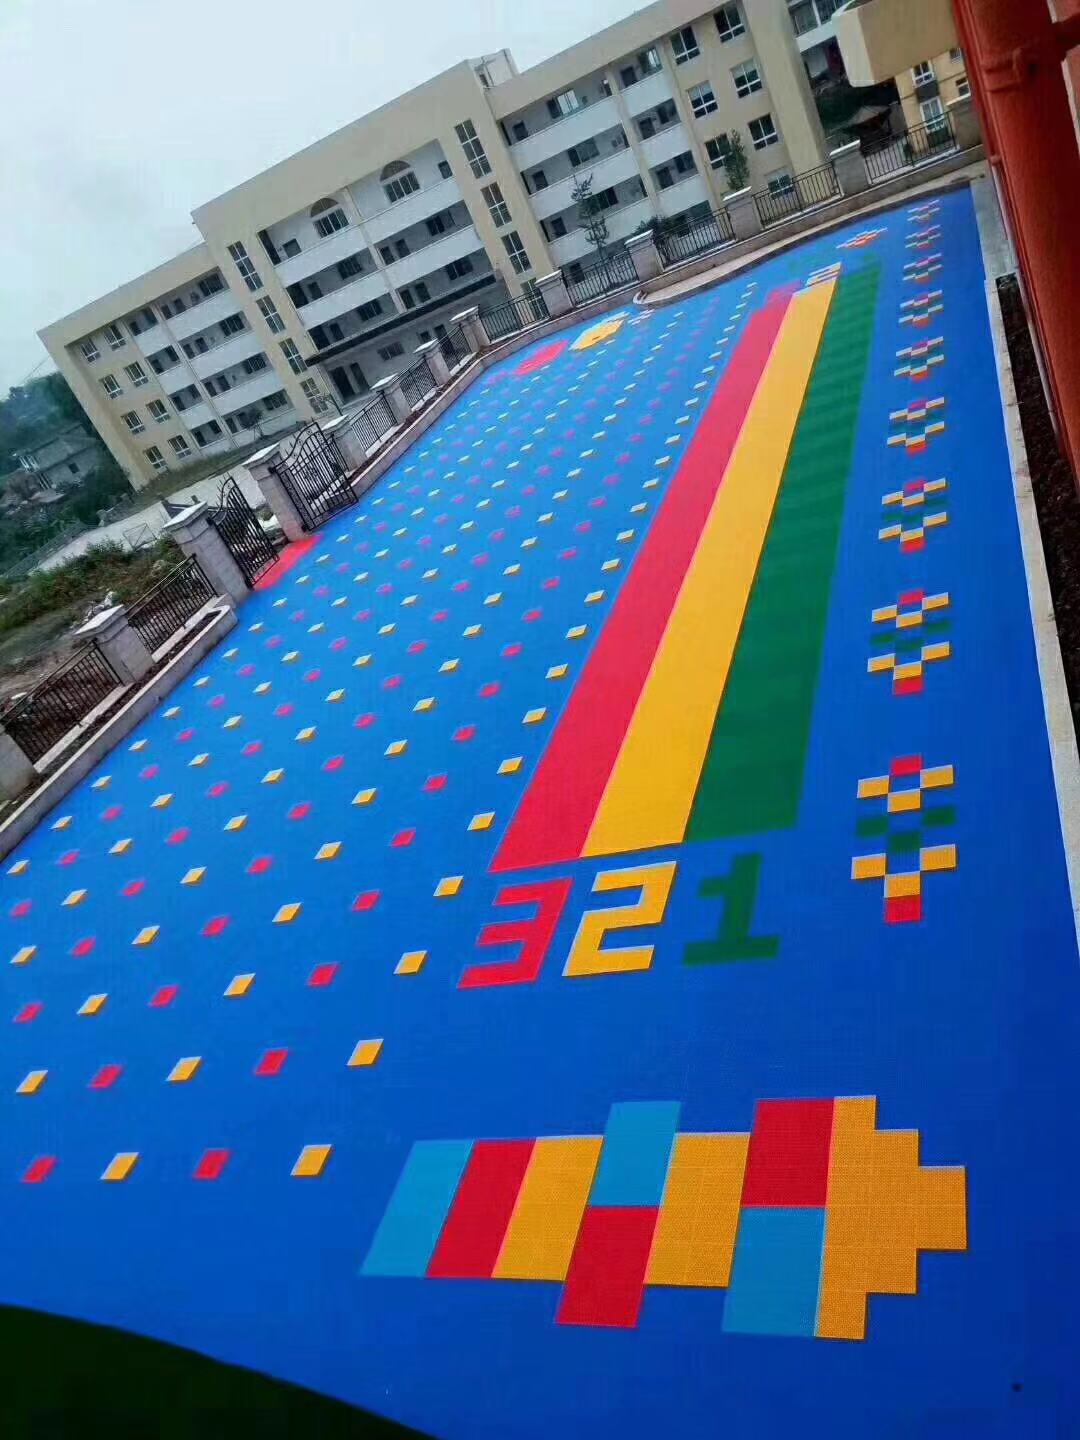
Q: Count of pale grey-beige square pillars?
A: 13